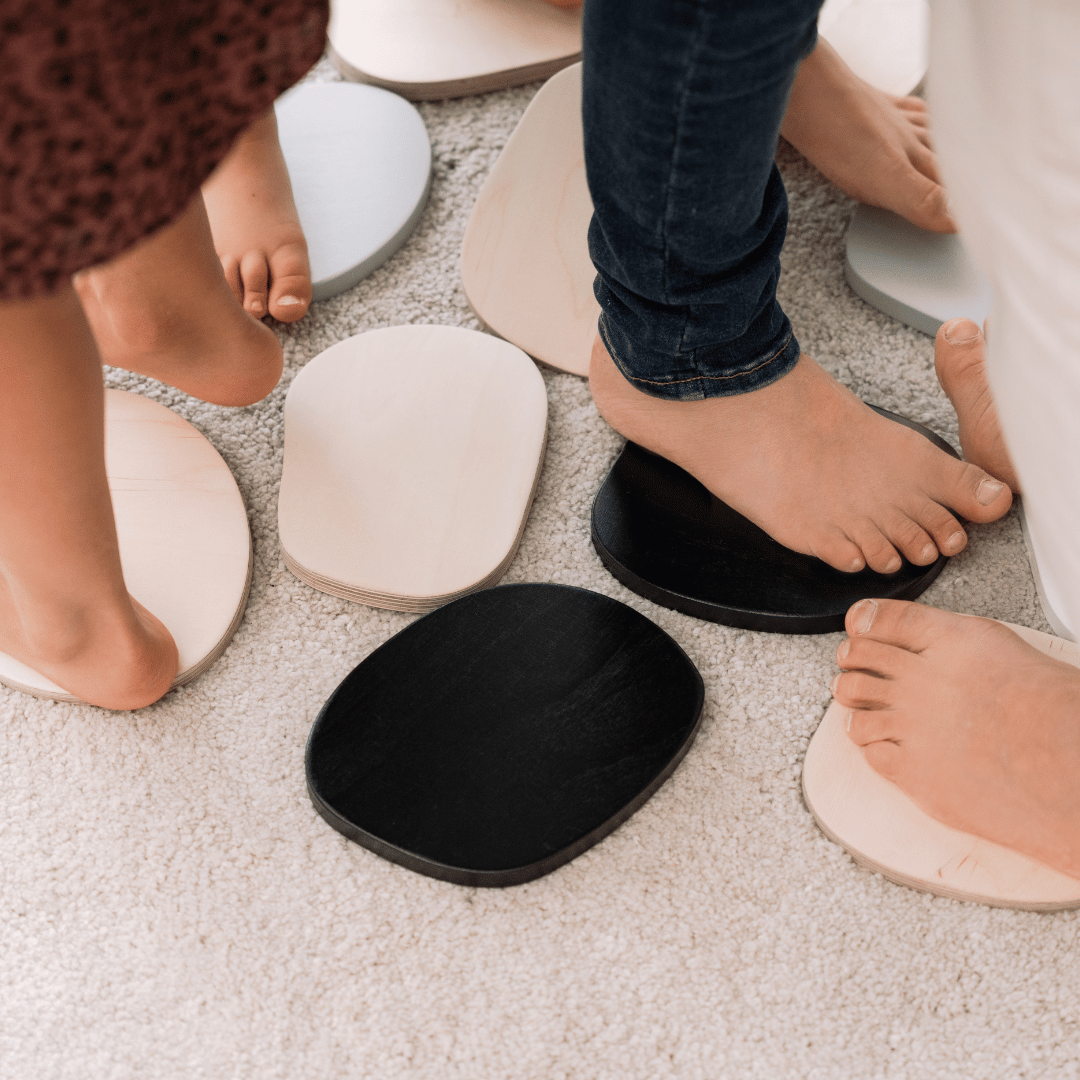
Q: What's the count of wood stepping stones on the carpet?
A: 11